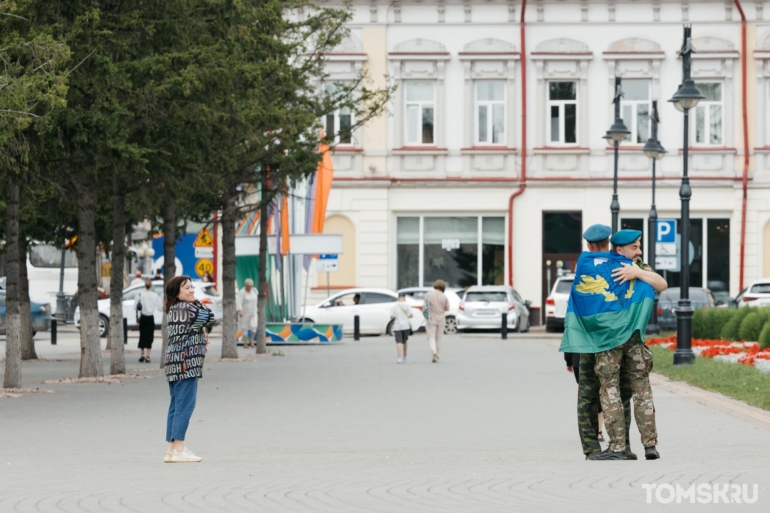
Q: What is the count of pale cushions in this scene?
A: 0